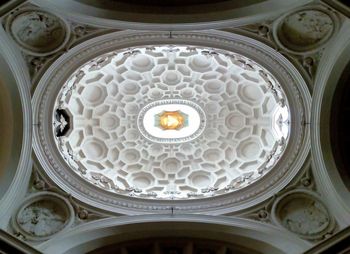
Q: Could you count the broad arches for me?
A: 4